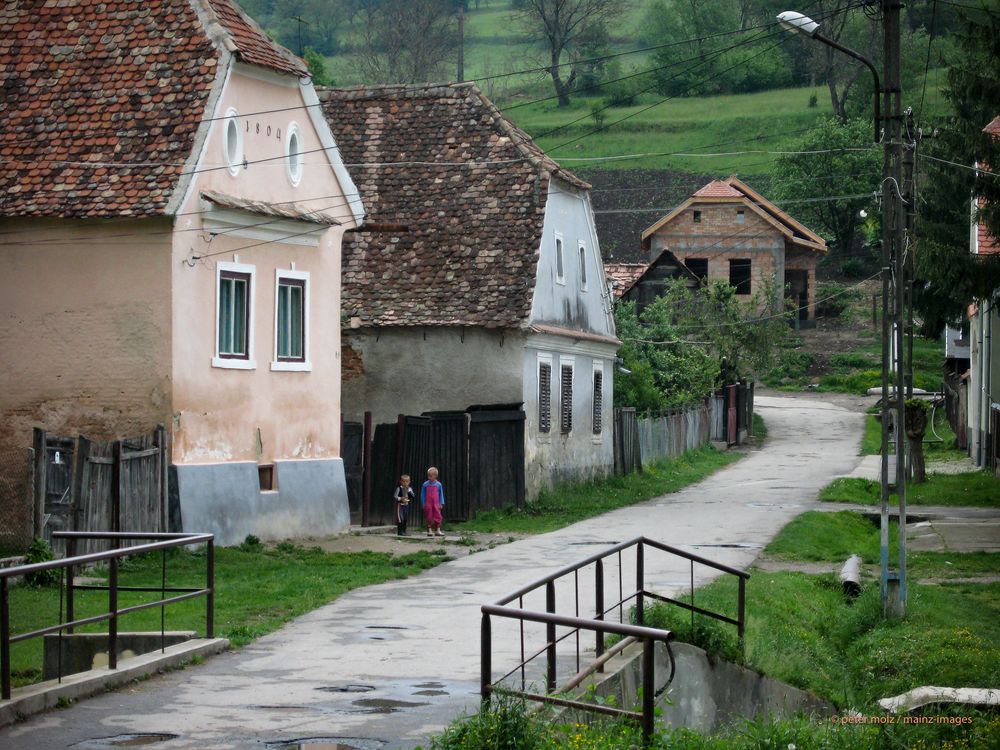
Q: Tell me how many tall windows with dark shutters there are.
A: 3